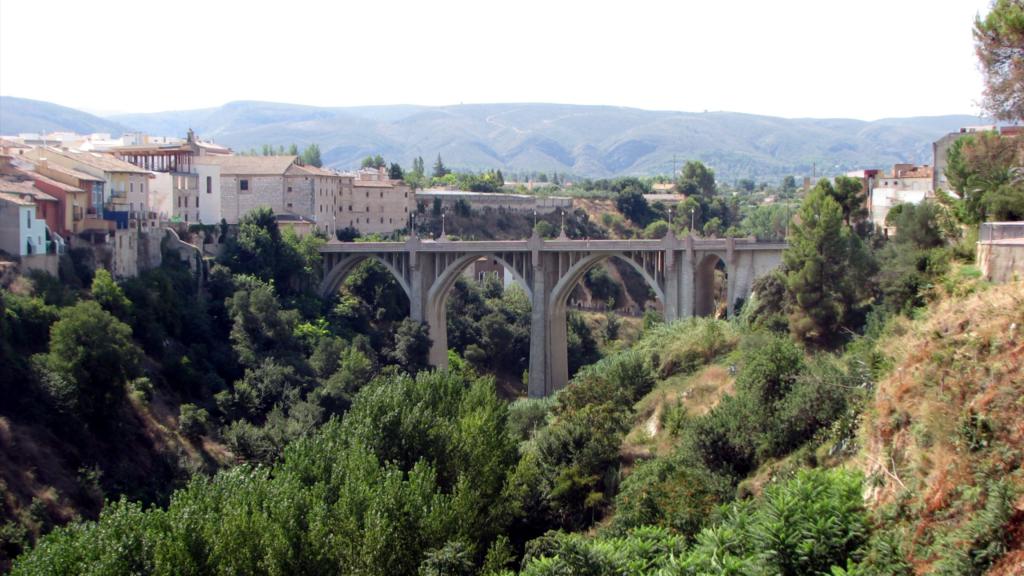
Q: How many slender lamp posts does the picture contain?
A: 7